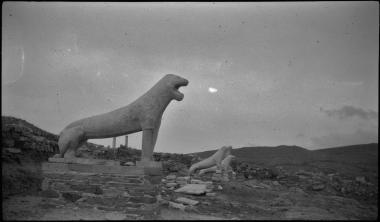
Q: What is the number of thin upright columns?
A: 2